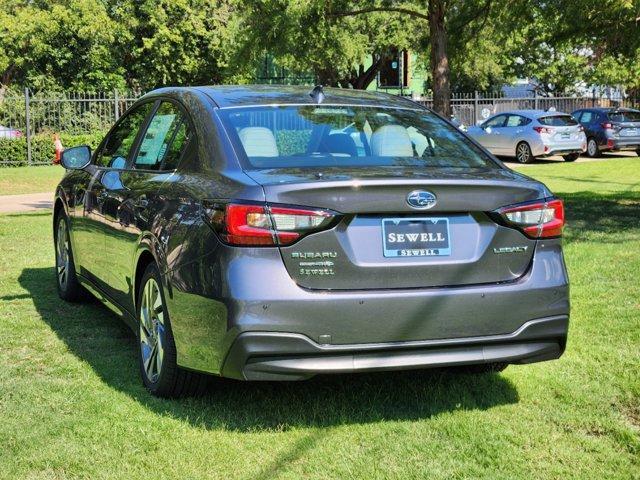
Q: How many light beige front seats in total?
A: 2